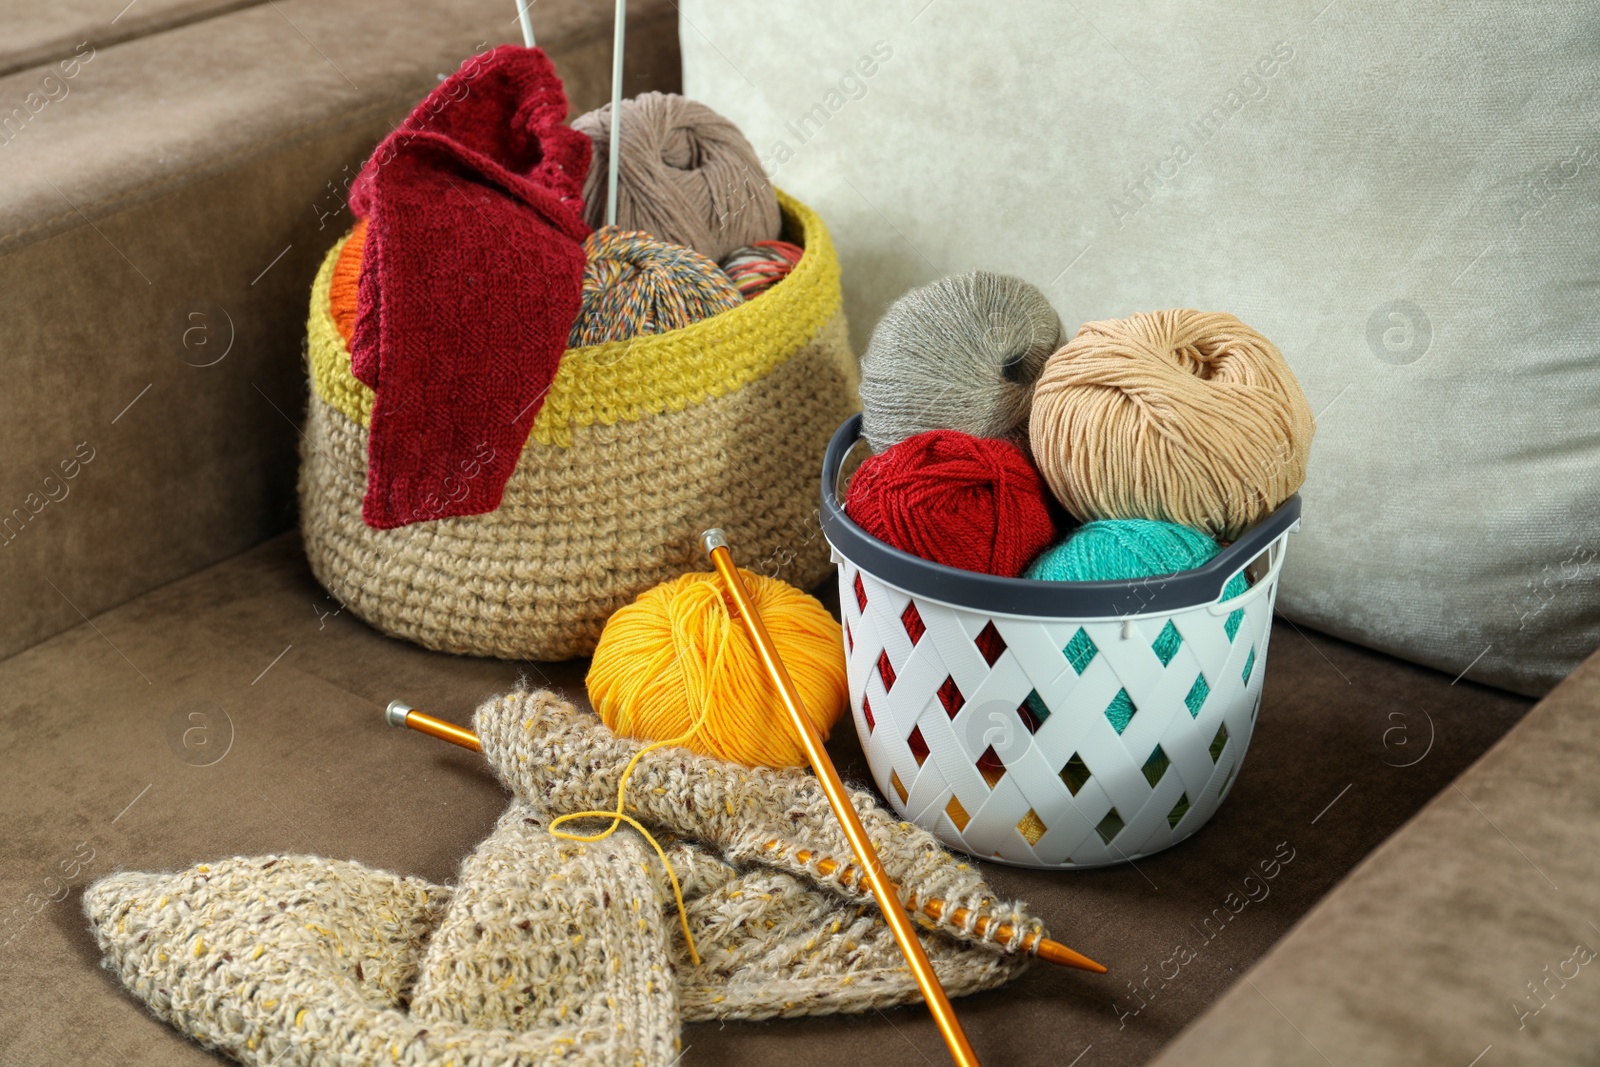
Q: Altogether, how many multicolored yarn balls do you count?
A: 2